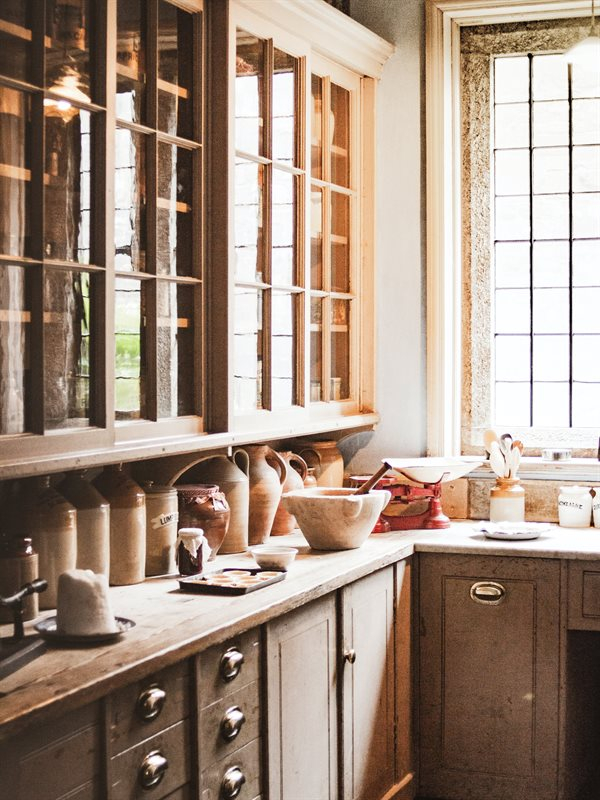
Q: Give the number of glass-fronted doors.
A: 4